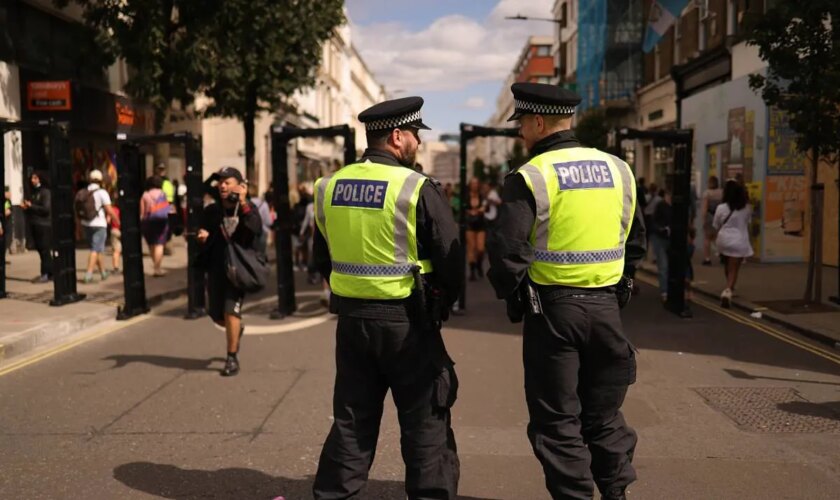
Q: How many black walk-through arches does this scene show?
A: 5